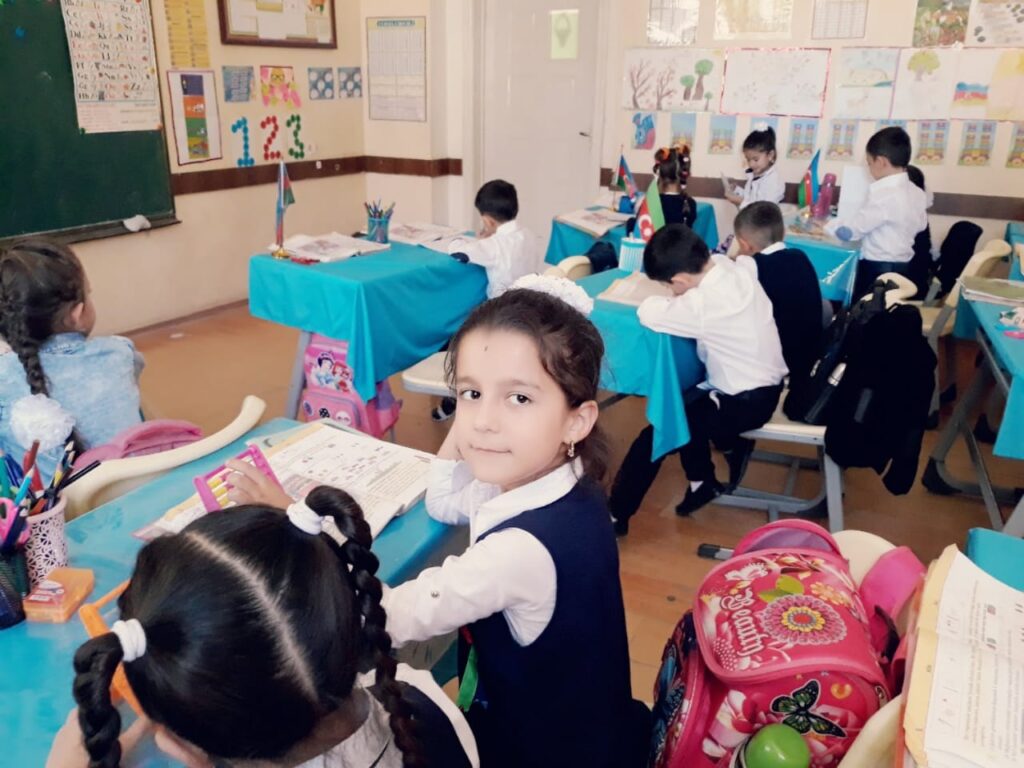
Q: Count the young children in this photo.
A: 10